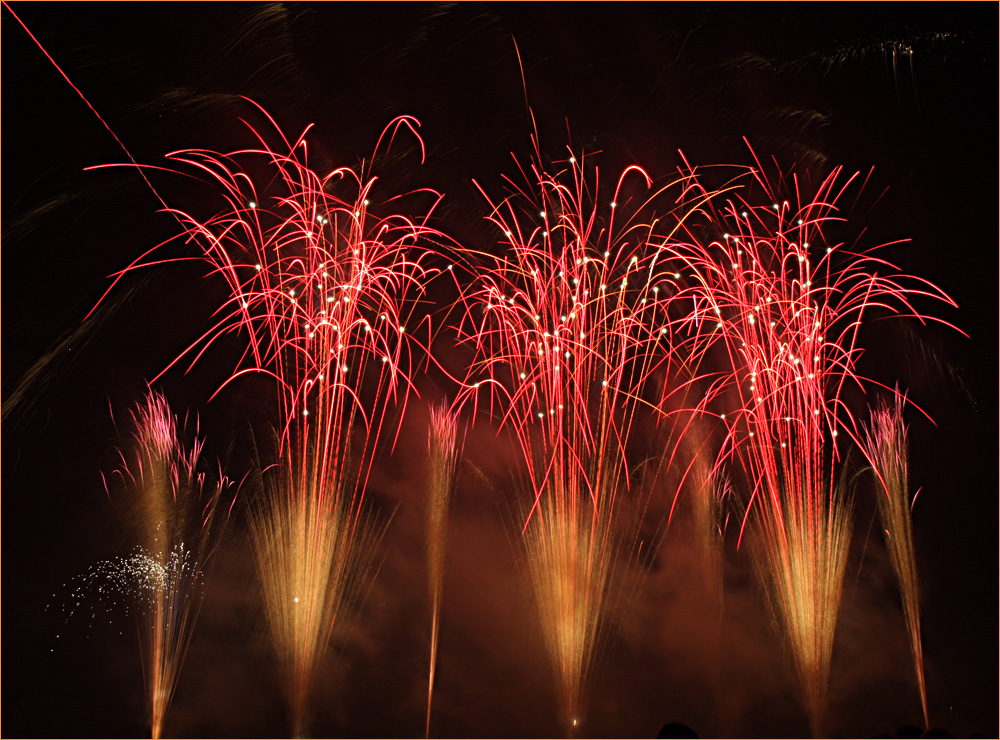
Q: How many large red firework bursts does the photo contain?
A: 3